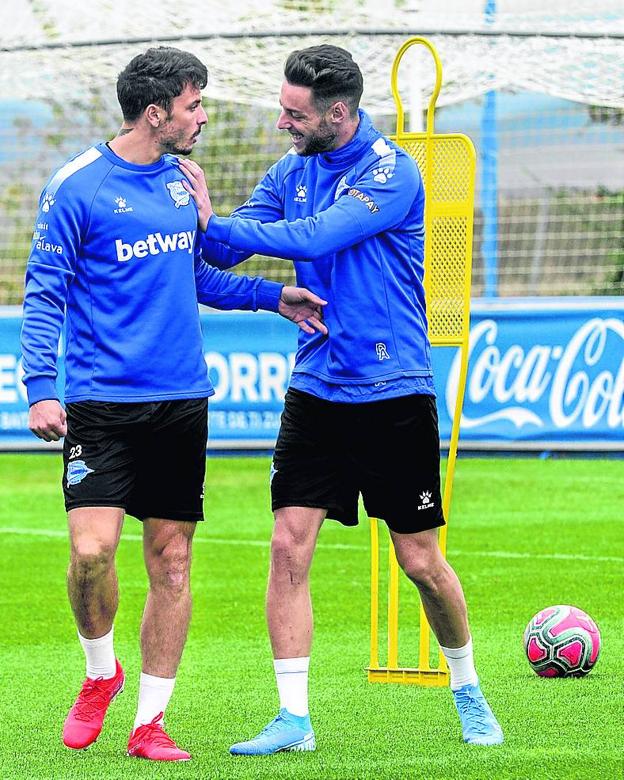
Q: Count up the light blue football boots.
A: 2